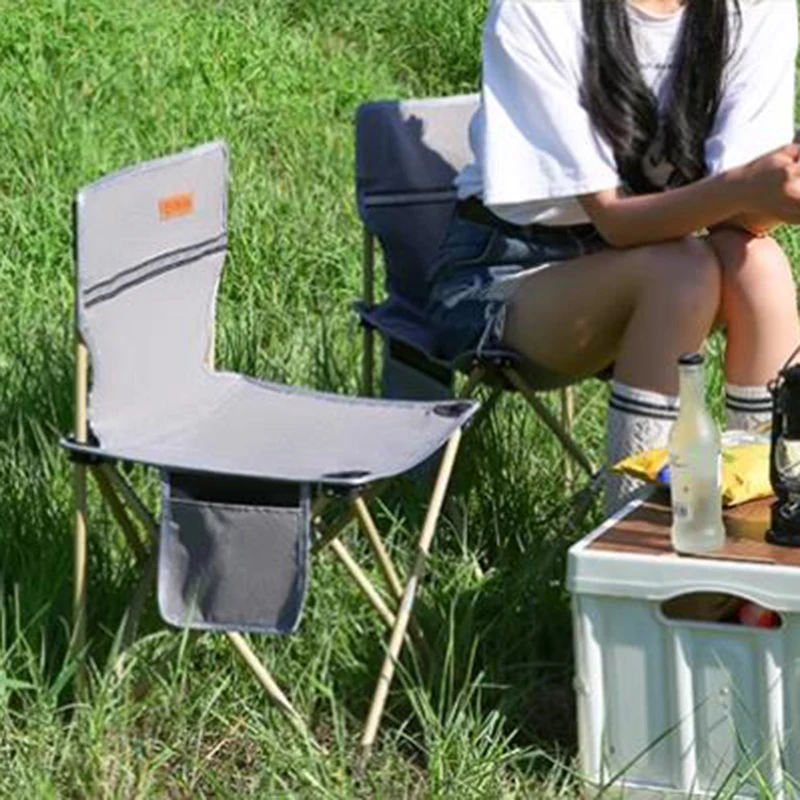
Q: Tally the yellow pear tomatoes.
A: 0